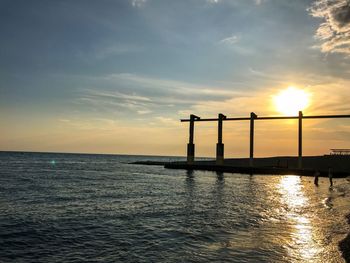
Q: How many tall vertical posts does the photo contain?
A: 4